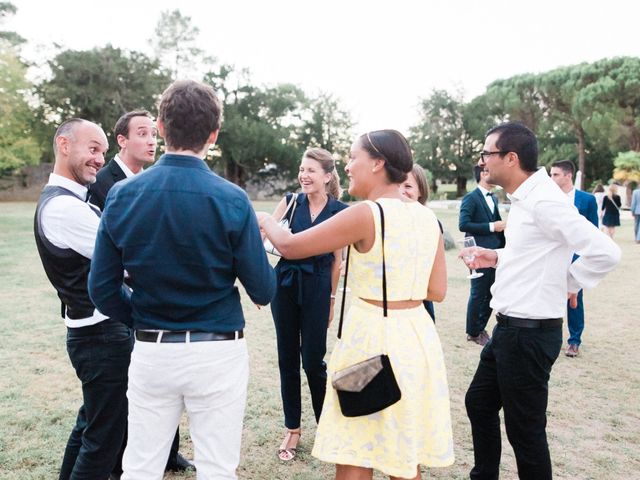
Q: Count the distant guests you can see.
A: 5